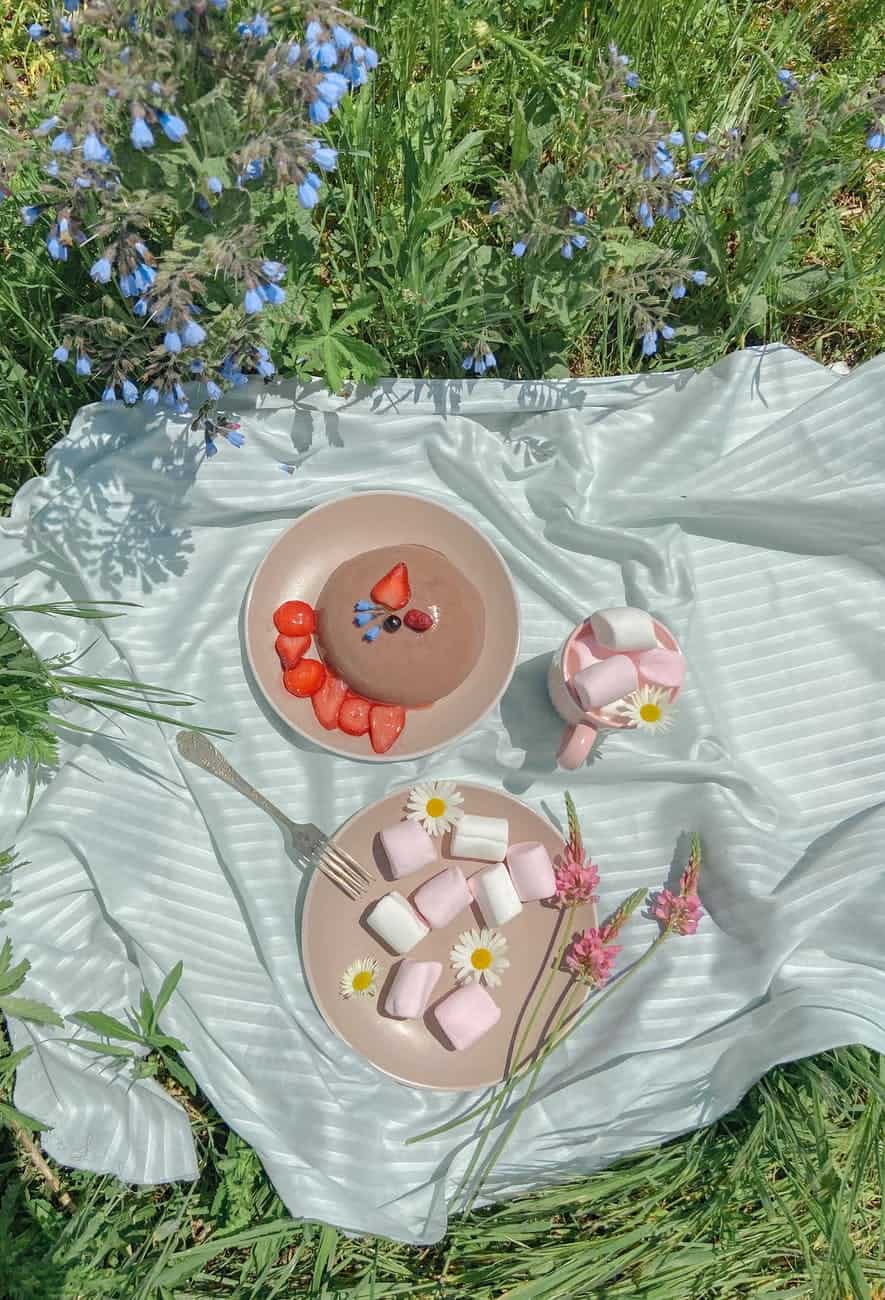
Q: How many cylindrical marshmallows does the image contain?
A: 11